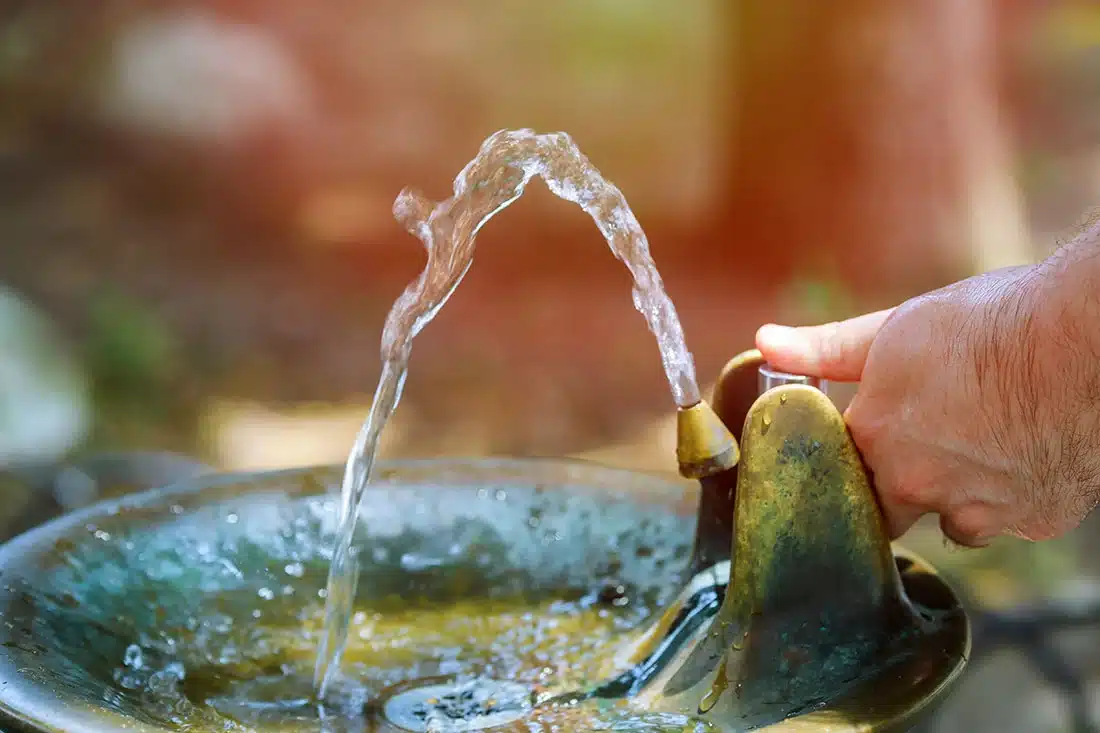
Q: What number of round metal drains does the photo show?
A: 1